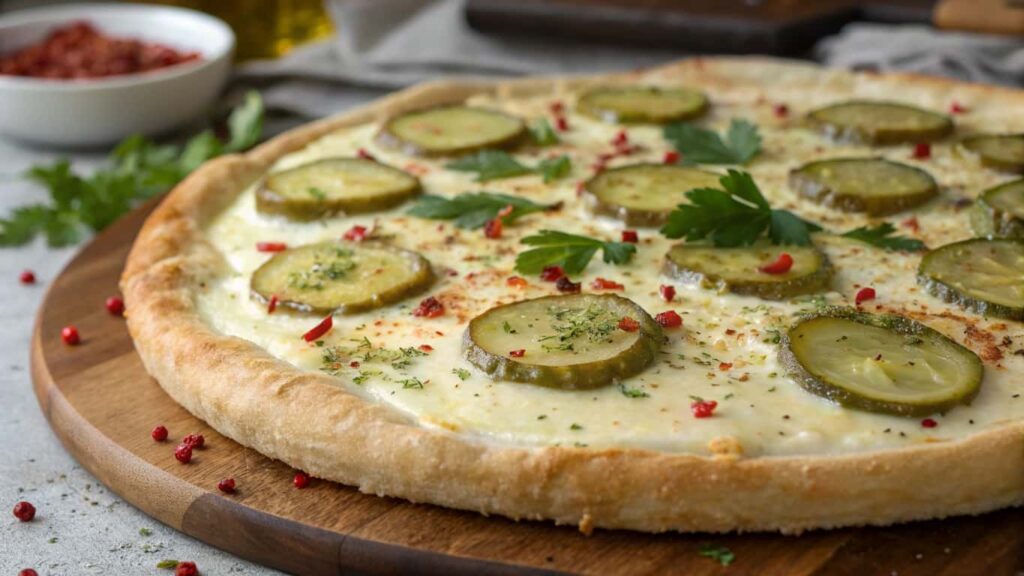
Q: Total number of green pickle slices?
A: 13